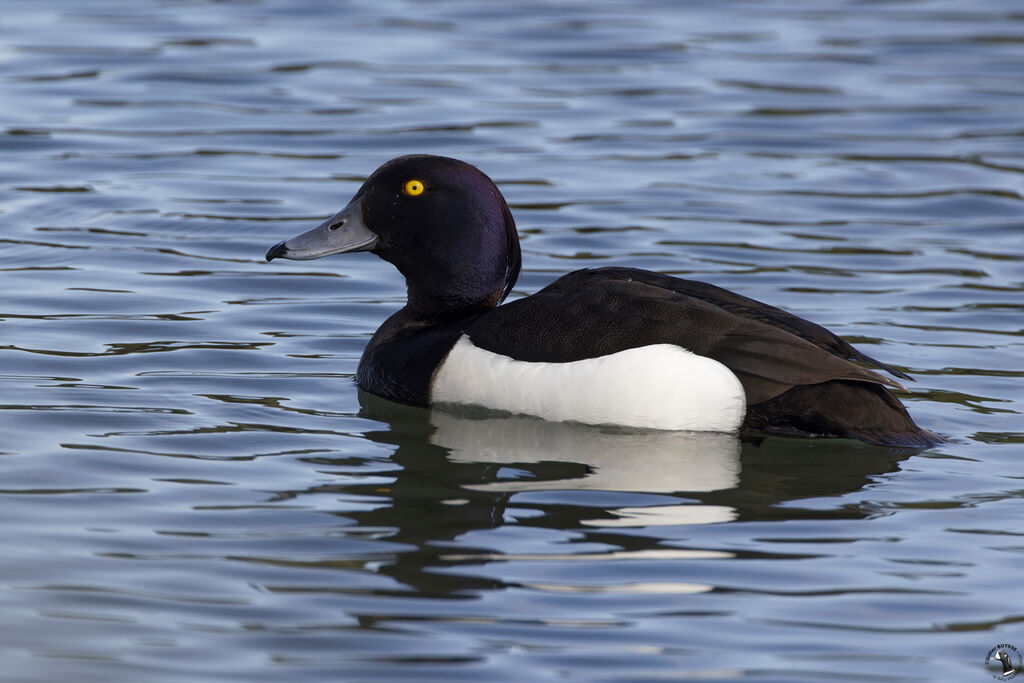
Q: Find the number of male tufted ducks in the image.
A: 1